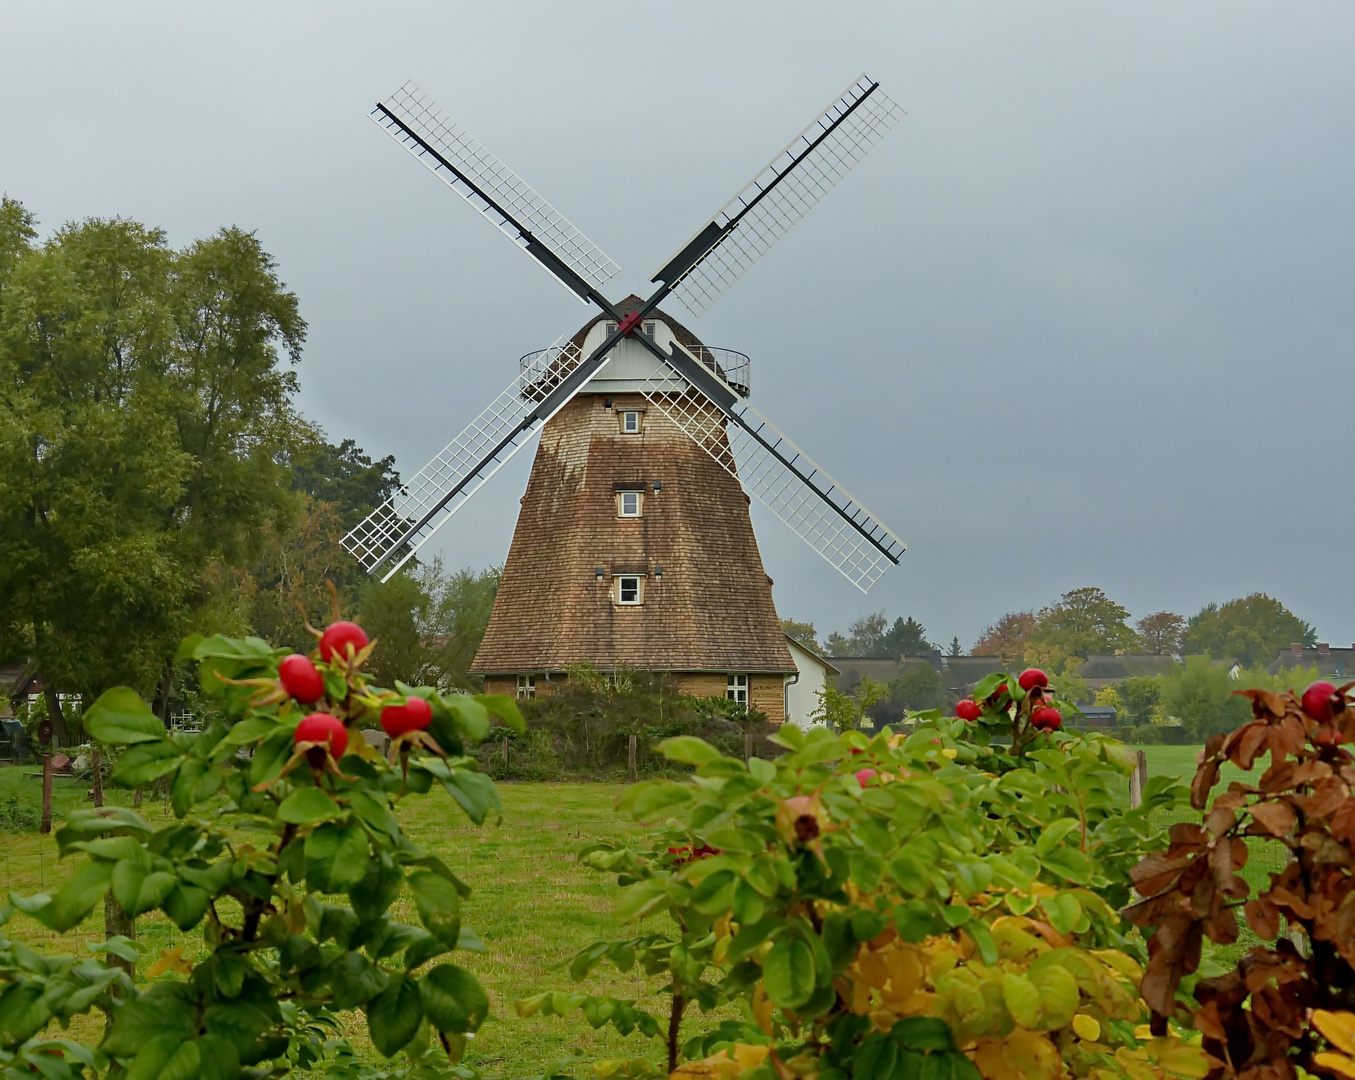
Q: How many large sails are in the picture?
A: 4